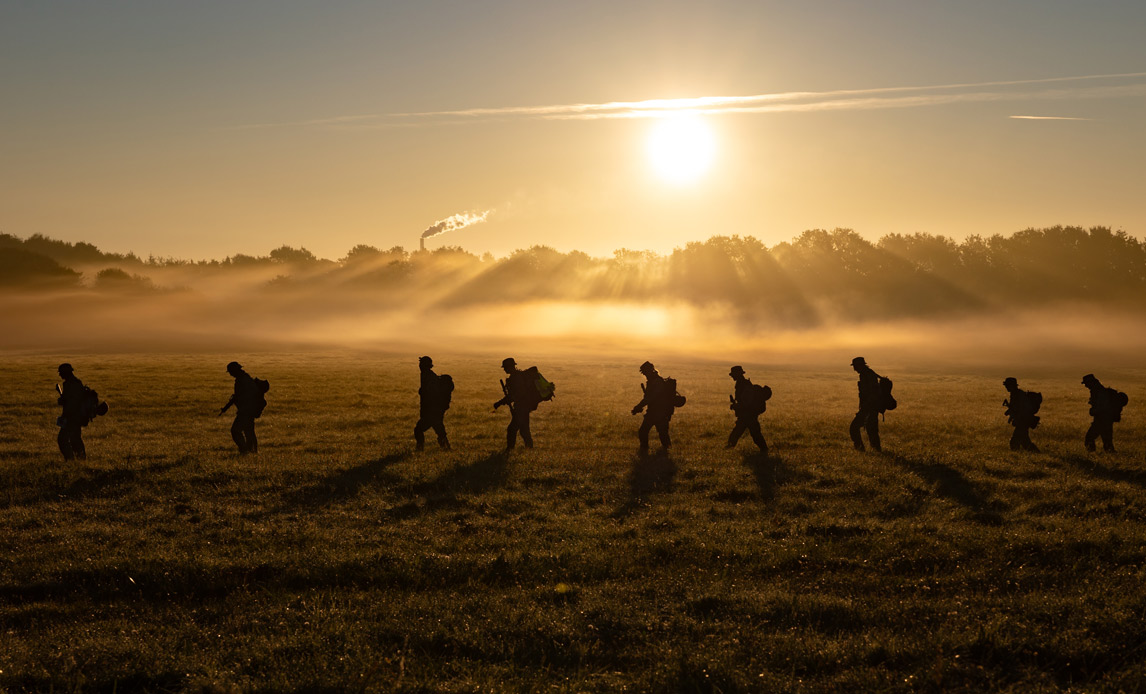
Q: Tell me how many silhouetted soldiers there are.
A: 9